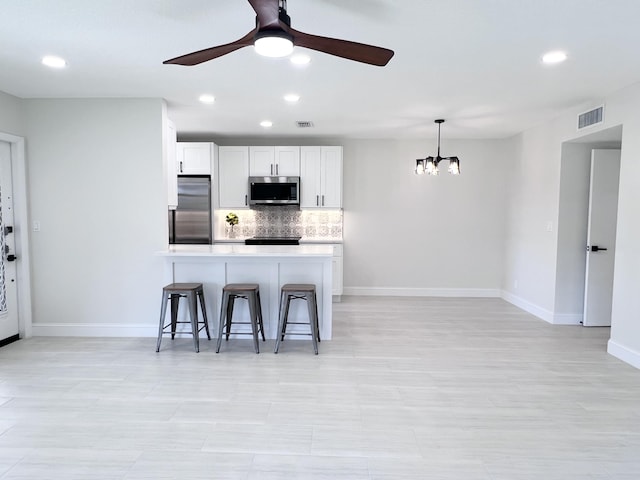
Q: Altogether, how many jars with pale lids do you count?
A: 0